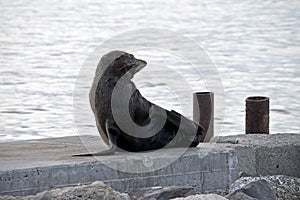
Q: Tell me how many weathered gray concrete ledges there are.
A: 1